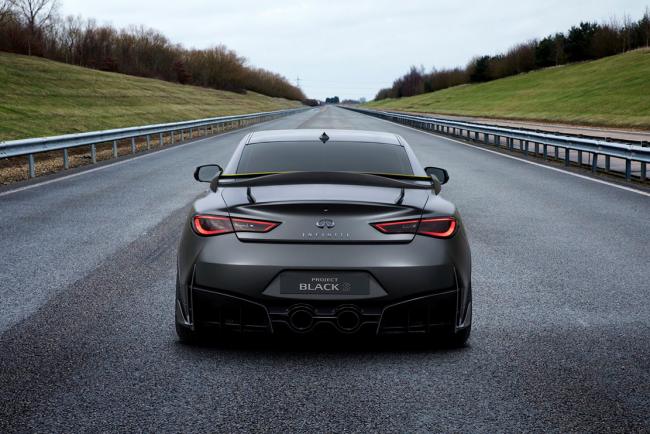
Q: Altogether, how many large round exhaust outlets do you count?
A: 2